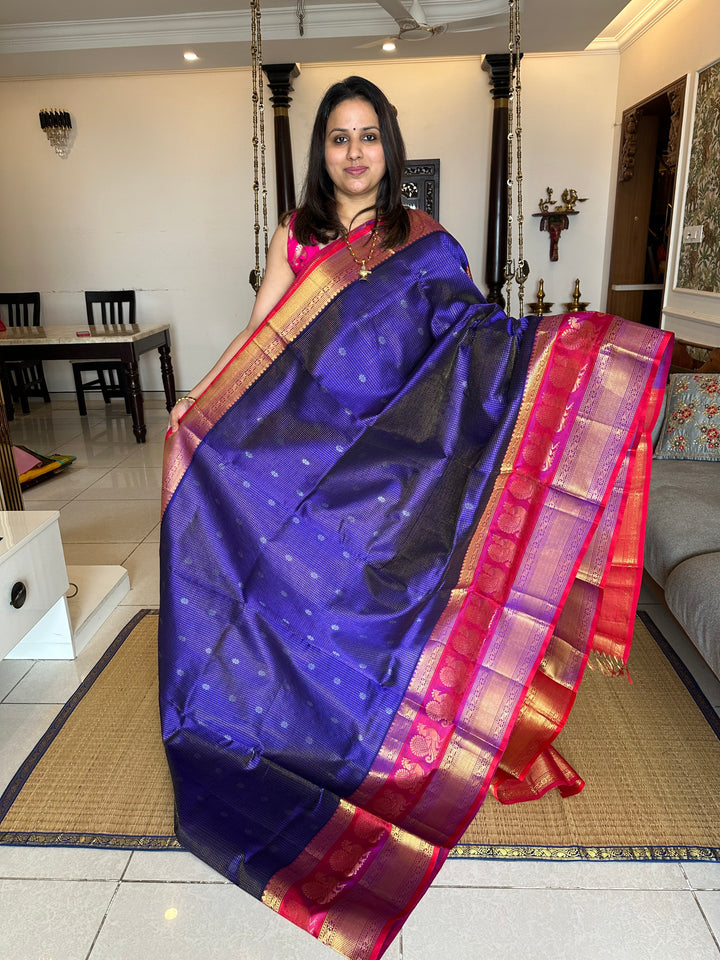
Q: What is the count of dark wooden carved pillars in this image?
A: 2